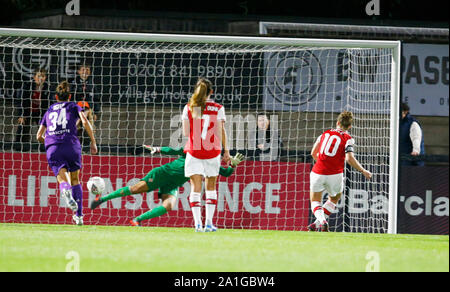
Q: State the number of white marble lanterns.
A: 0